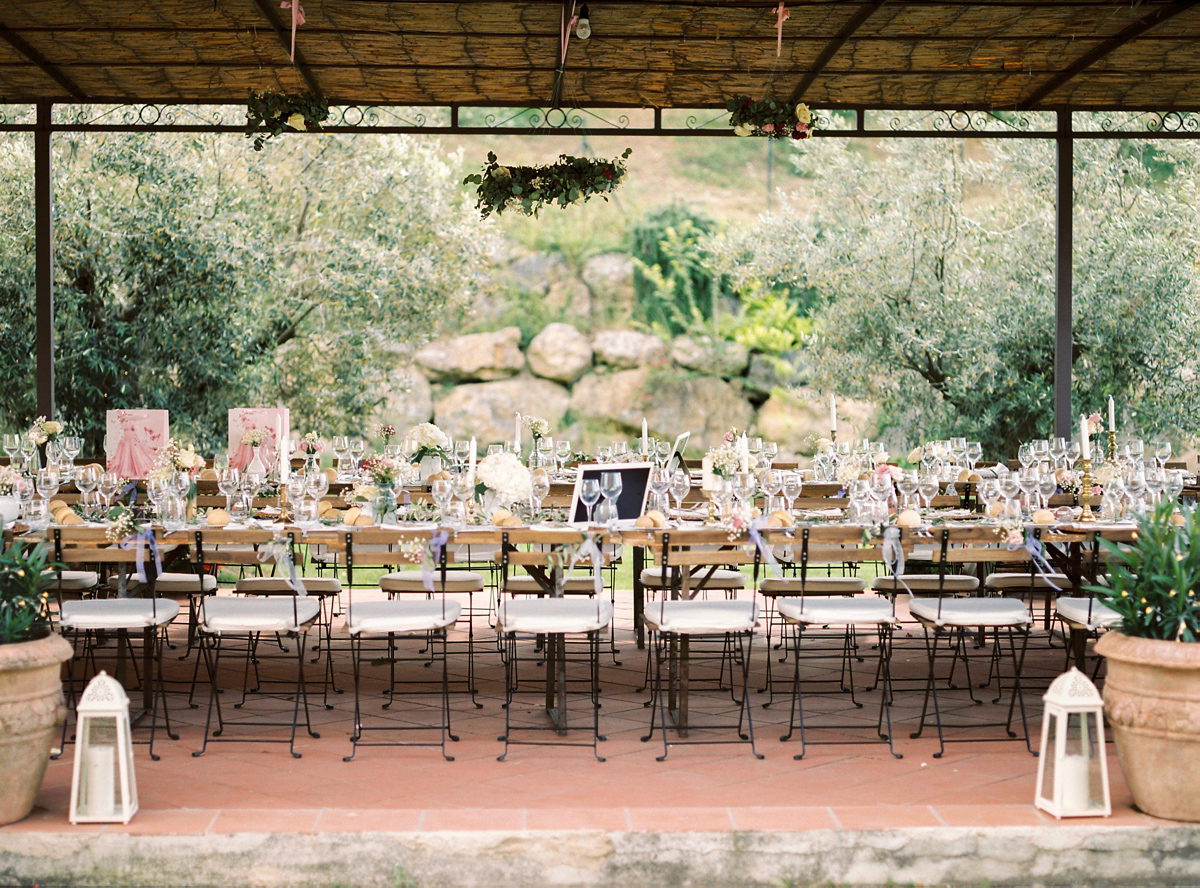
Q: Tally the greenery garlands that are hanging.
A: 3